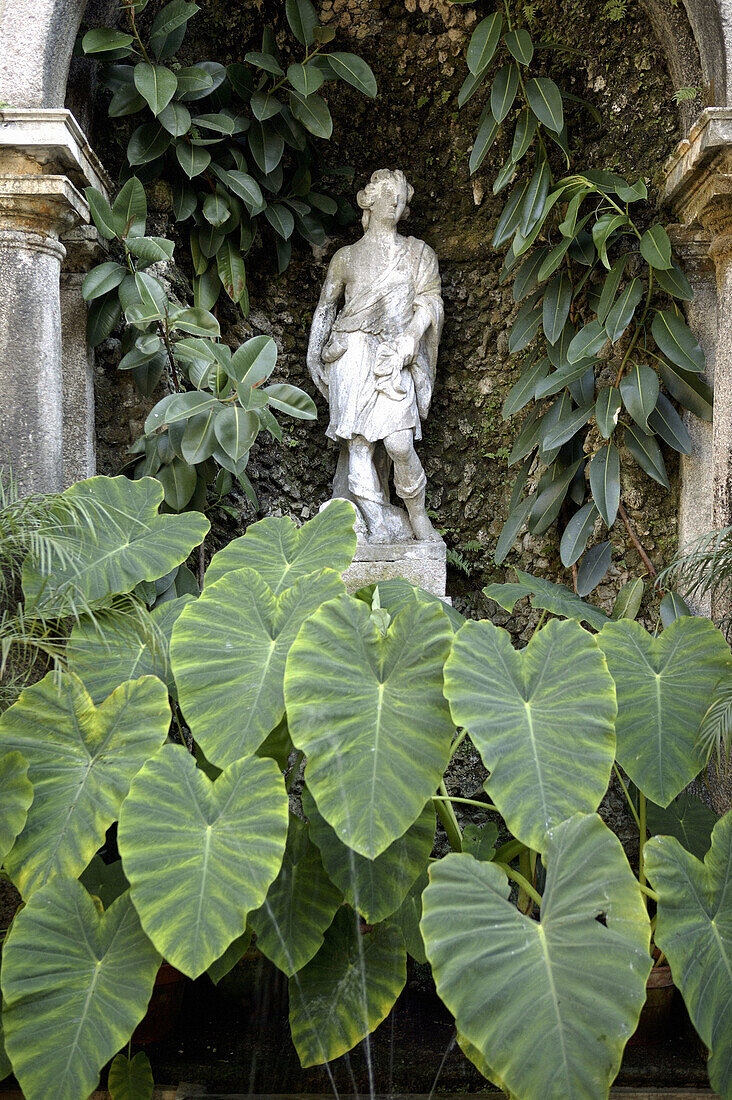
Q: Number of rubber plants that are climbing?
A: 2